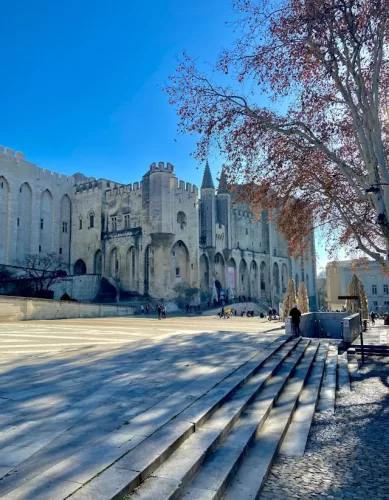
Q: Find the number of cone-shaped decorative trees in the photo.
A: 3